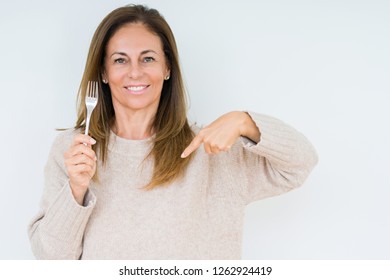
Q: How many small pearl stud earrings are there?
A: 2